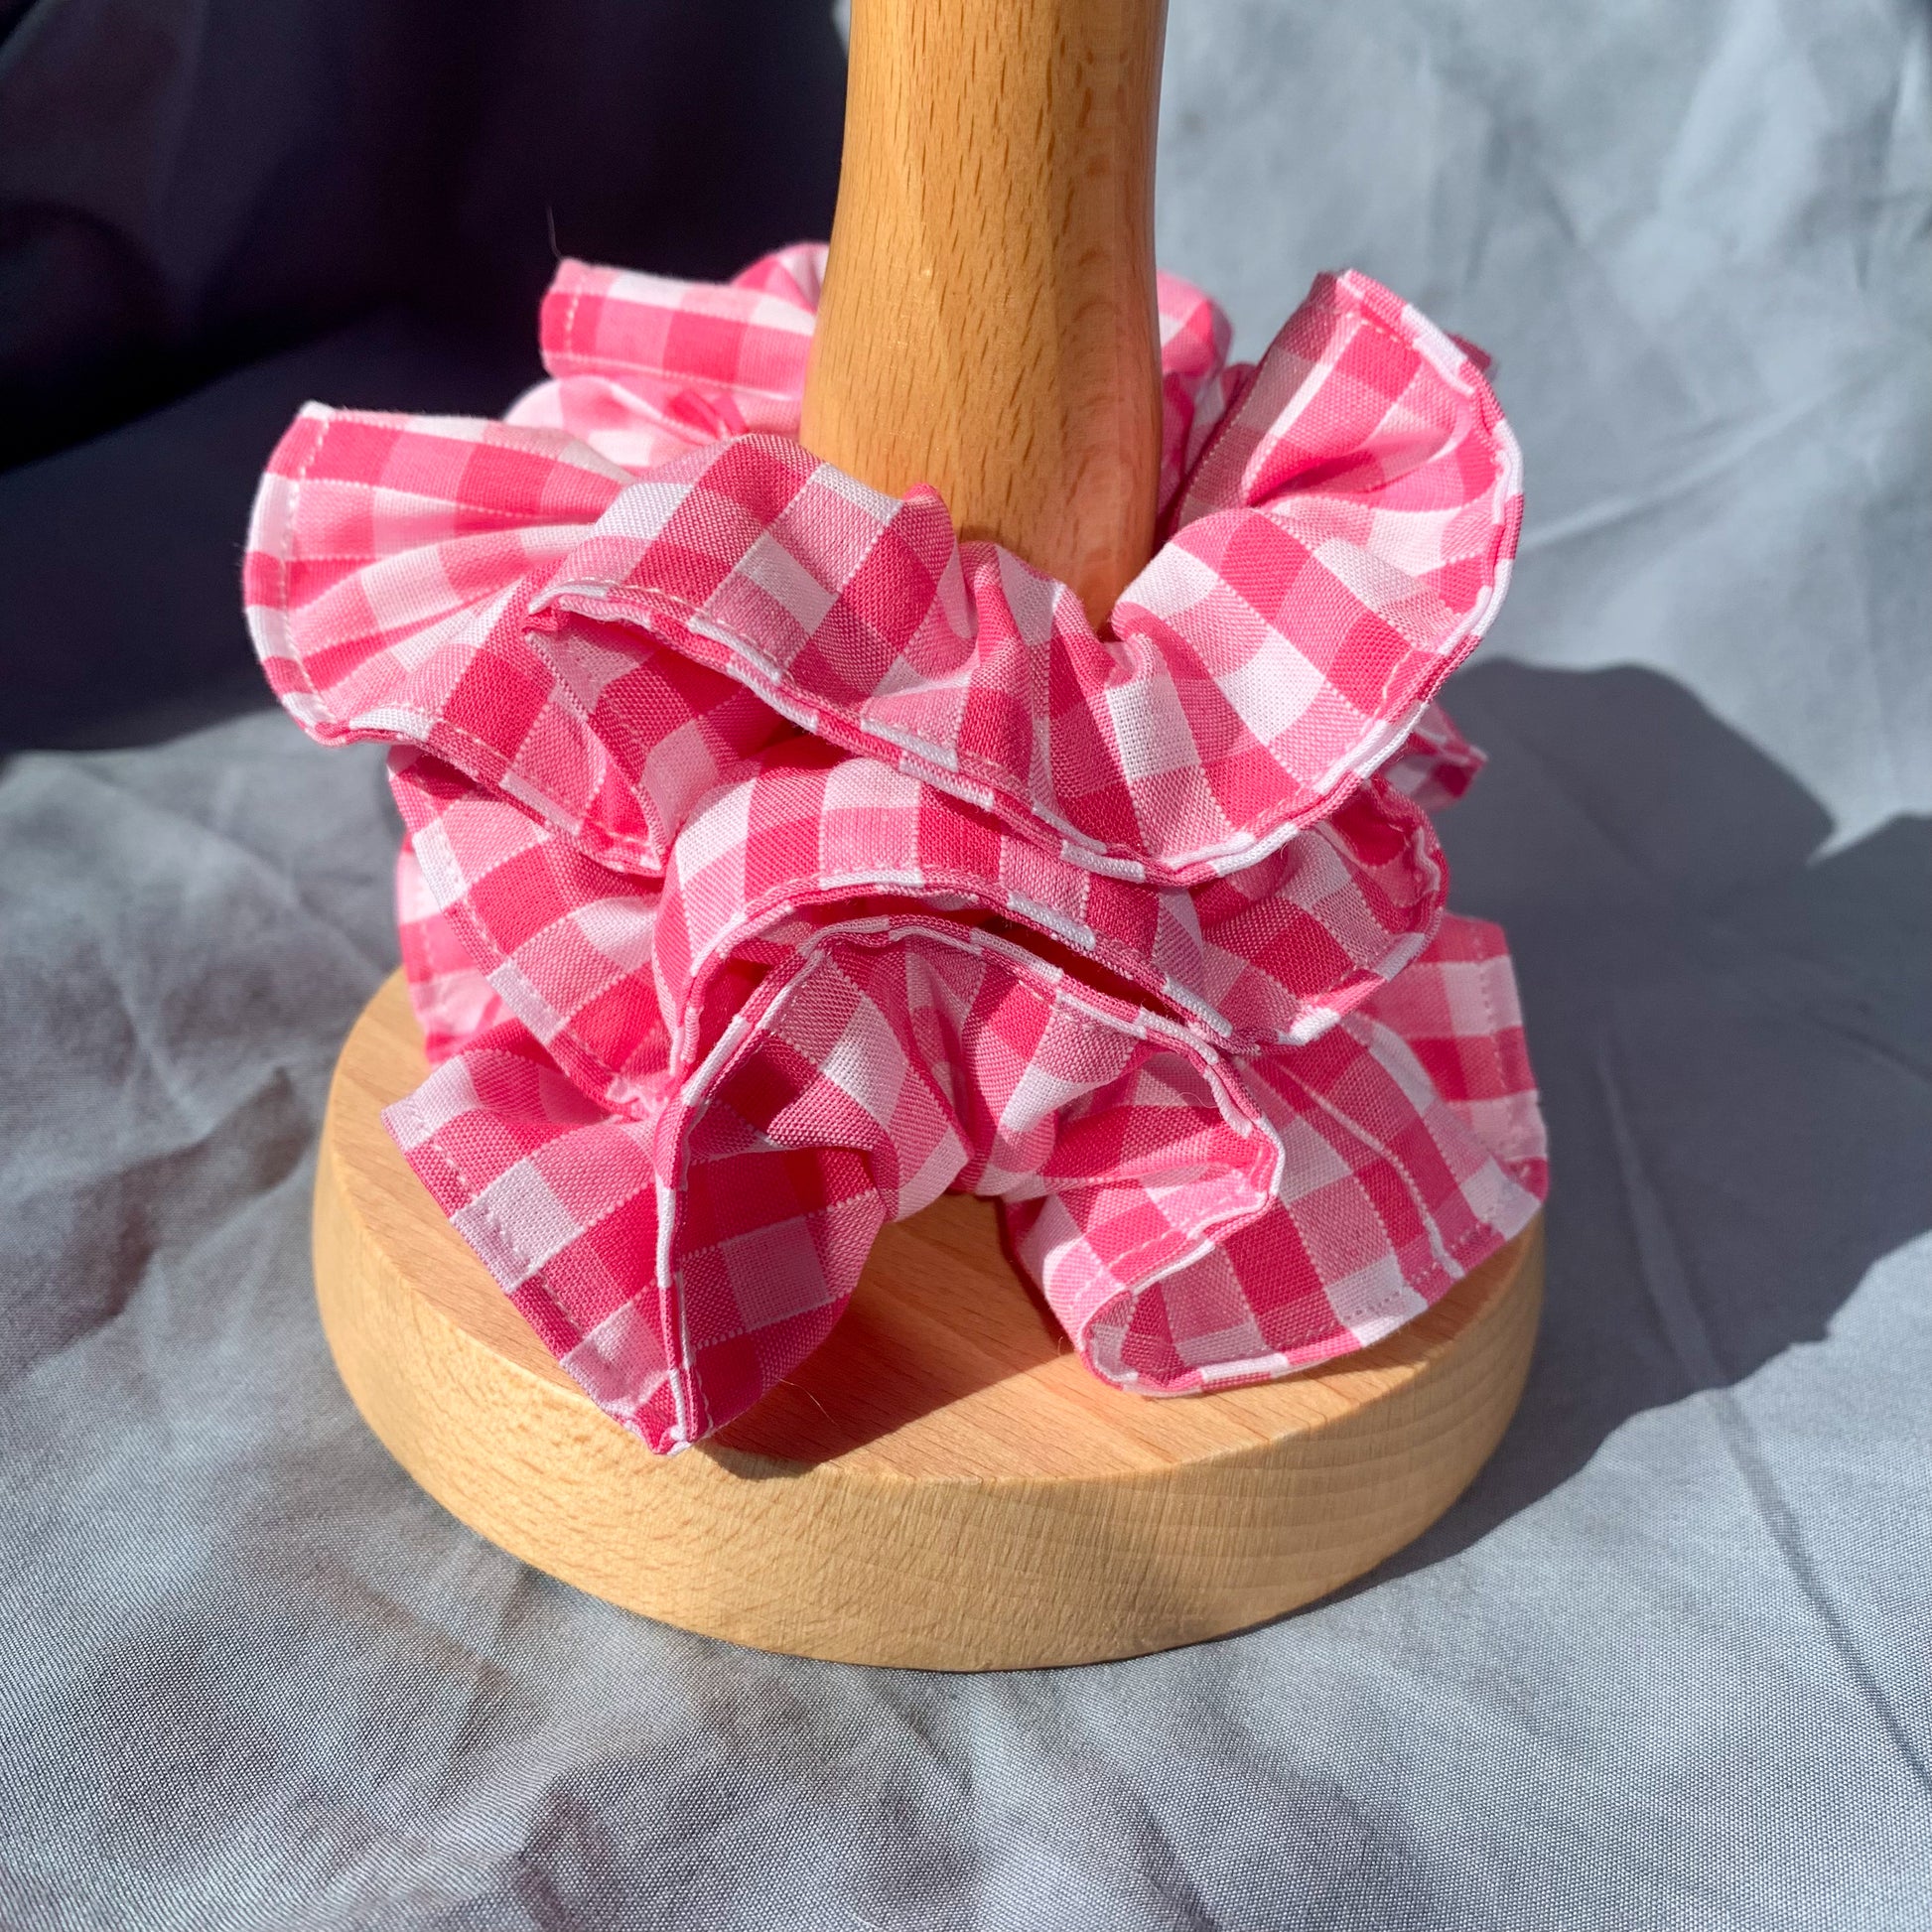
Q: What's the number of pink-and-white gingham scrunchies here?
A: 3